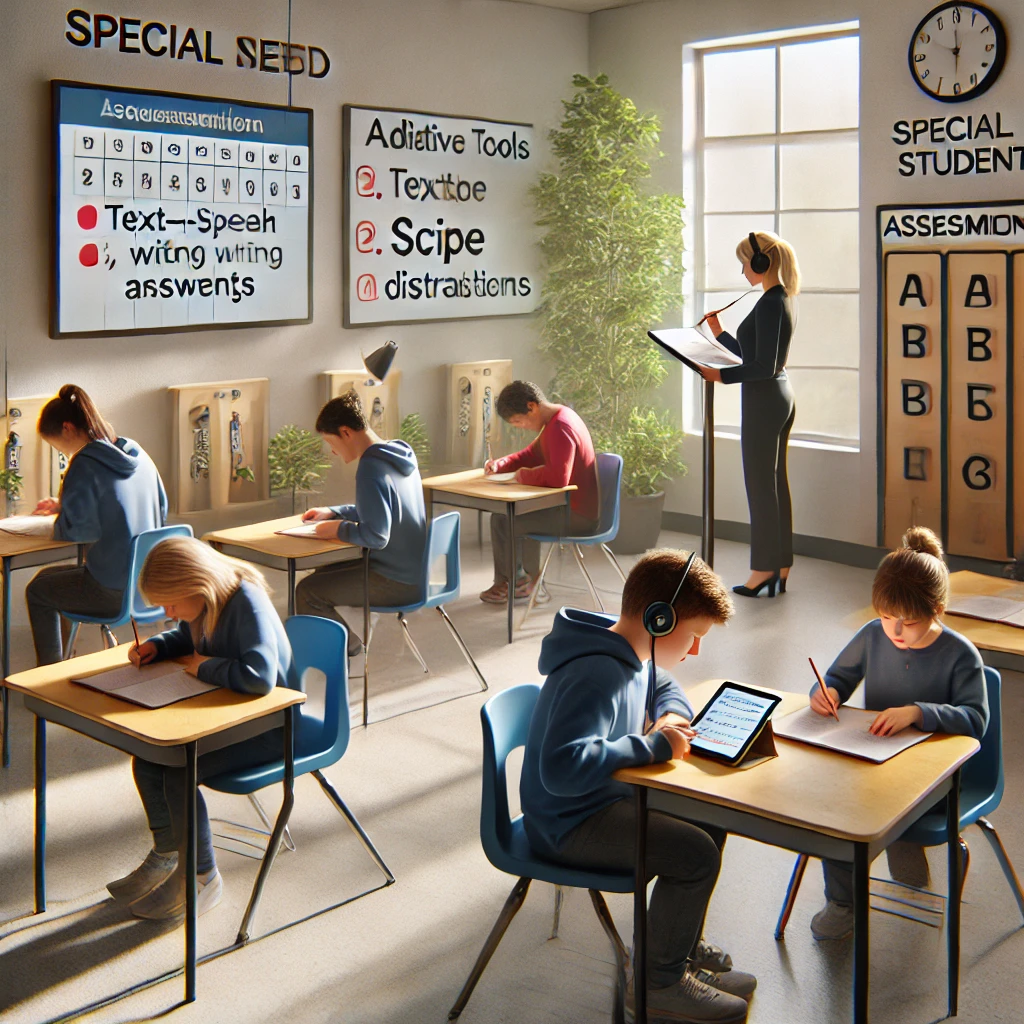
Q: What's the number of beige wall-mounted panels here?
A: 4